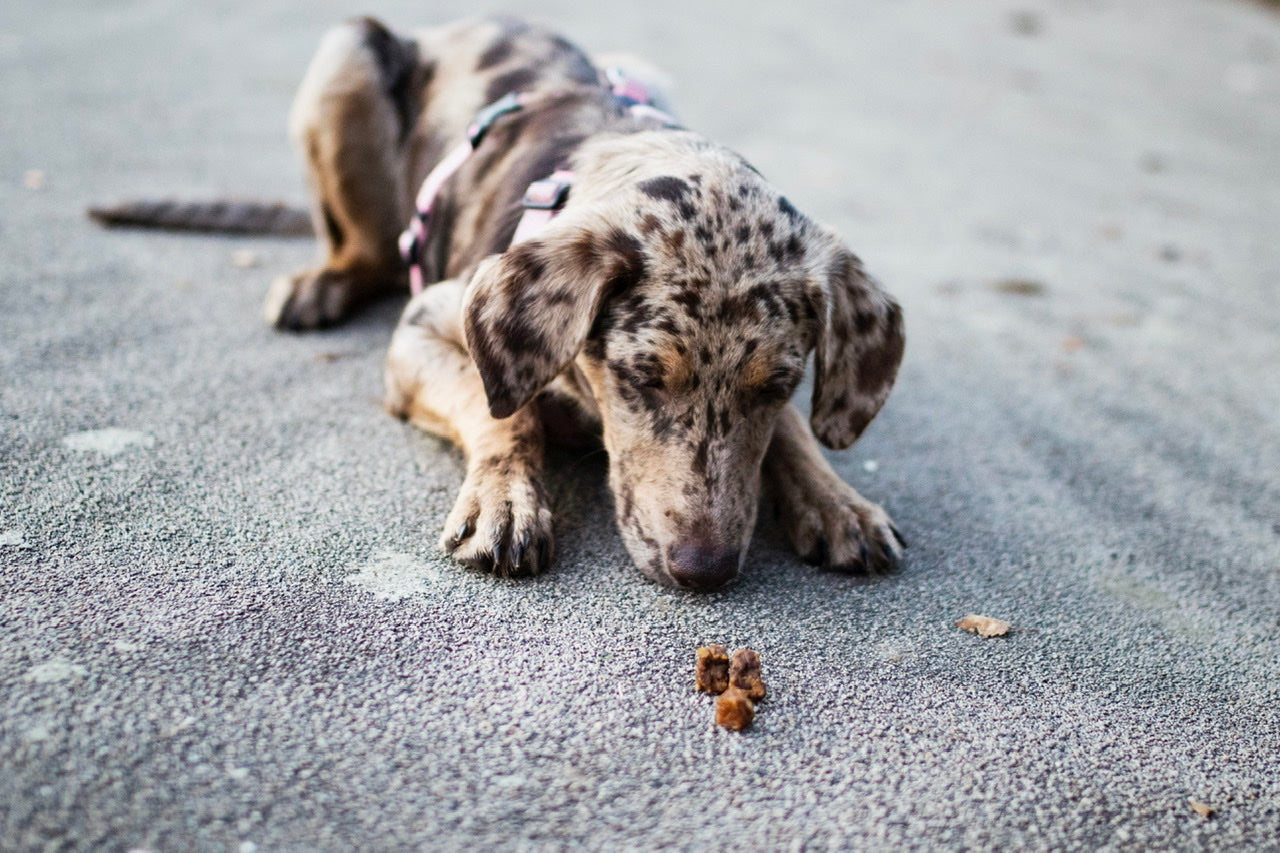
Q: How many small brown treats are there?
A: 3